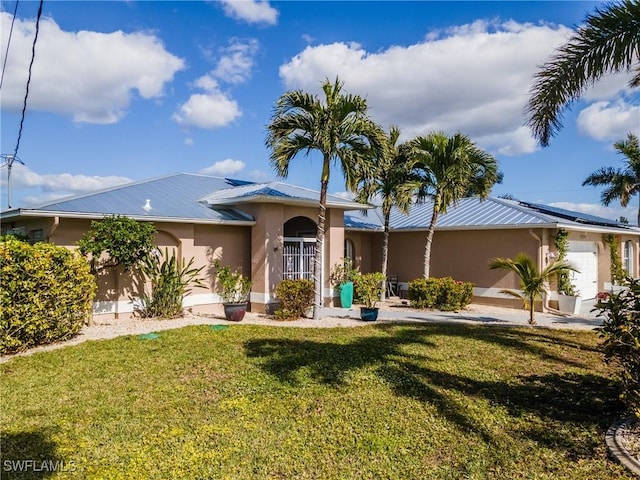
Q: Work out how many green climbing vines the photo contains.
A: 2